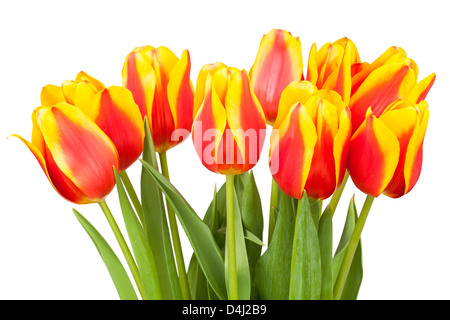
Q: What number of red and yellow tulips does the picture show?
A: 9